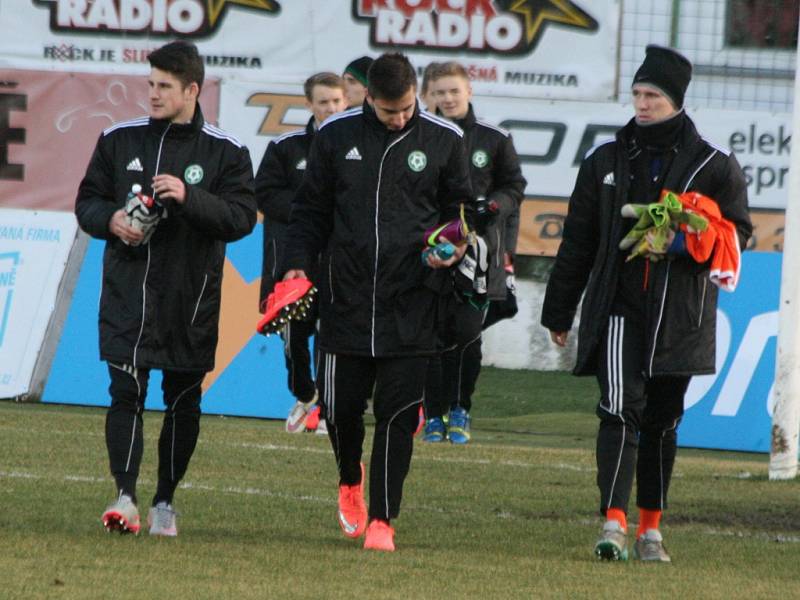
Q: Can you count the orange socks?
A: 2